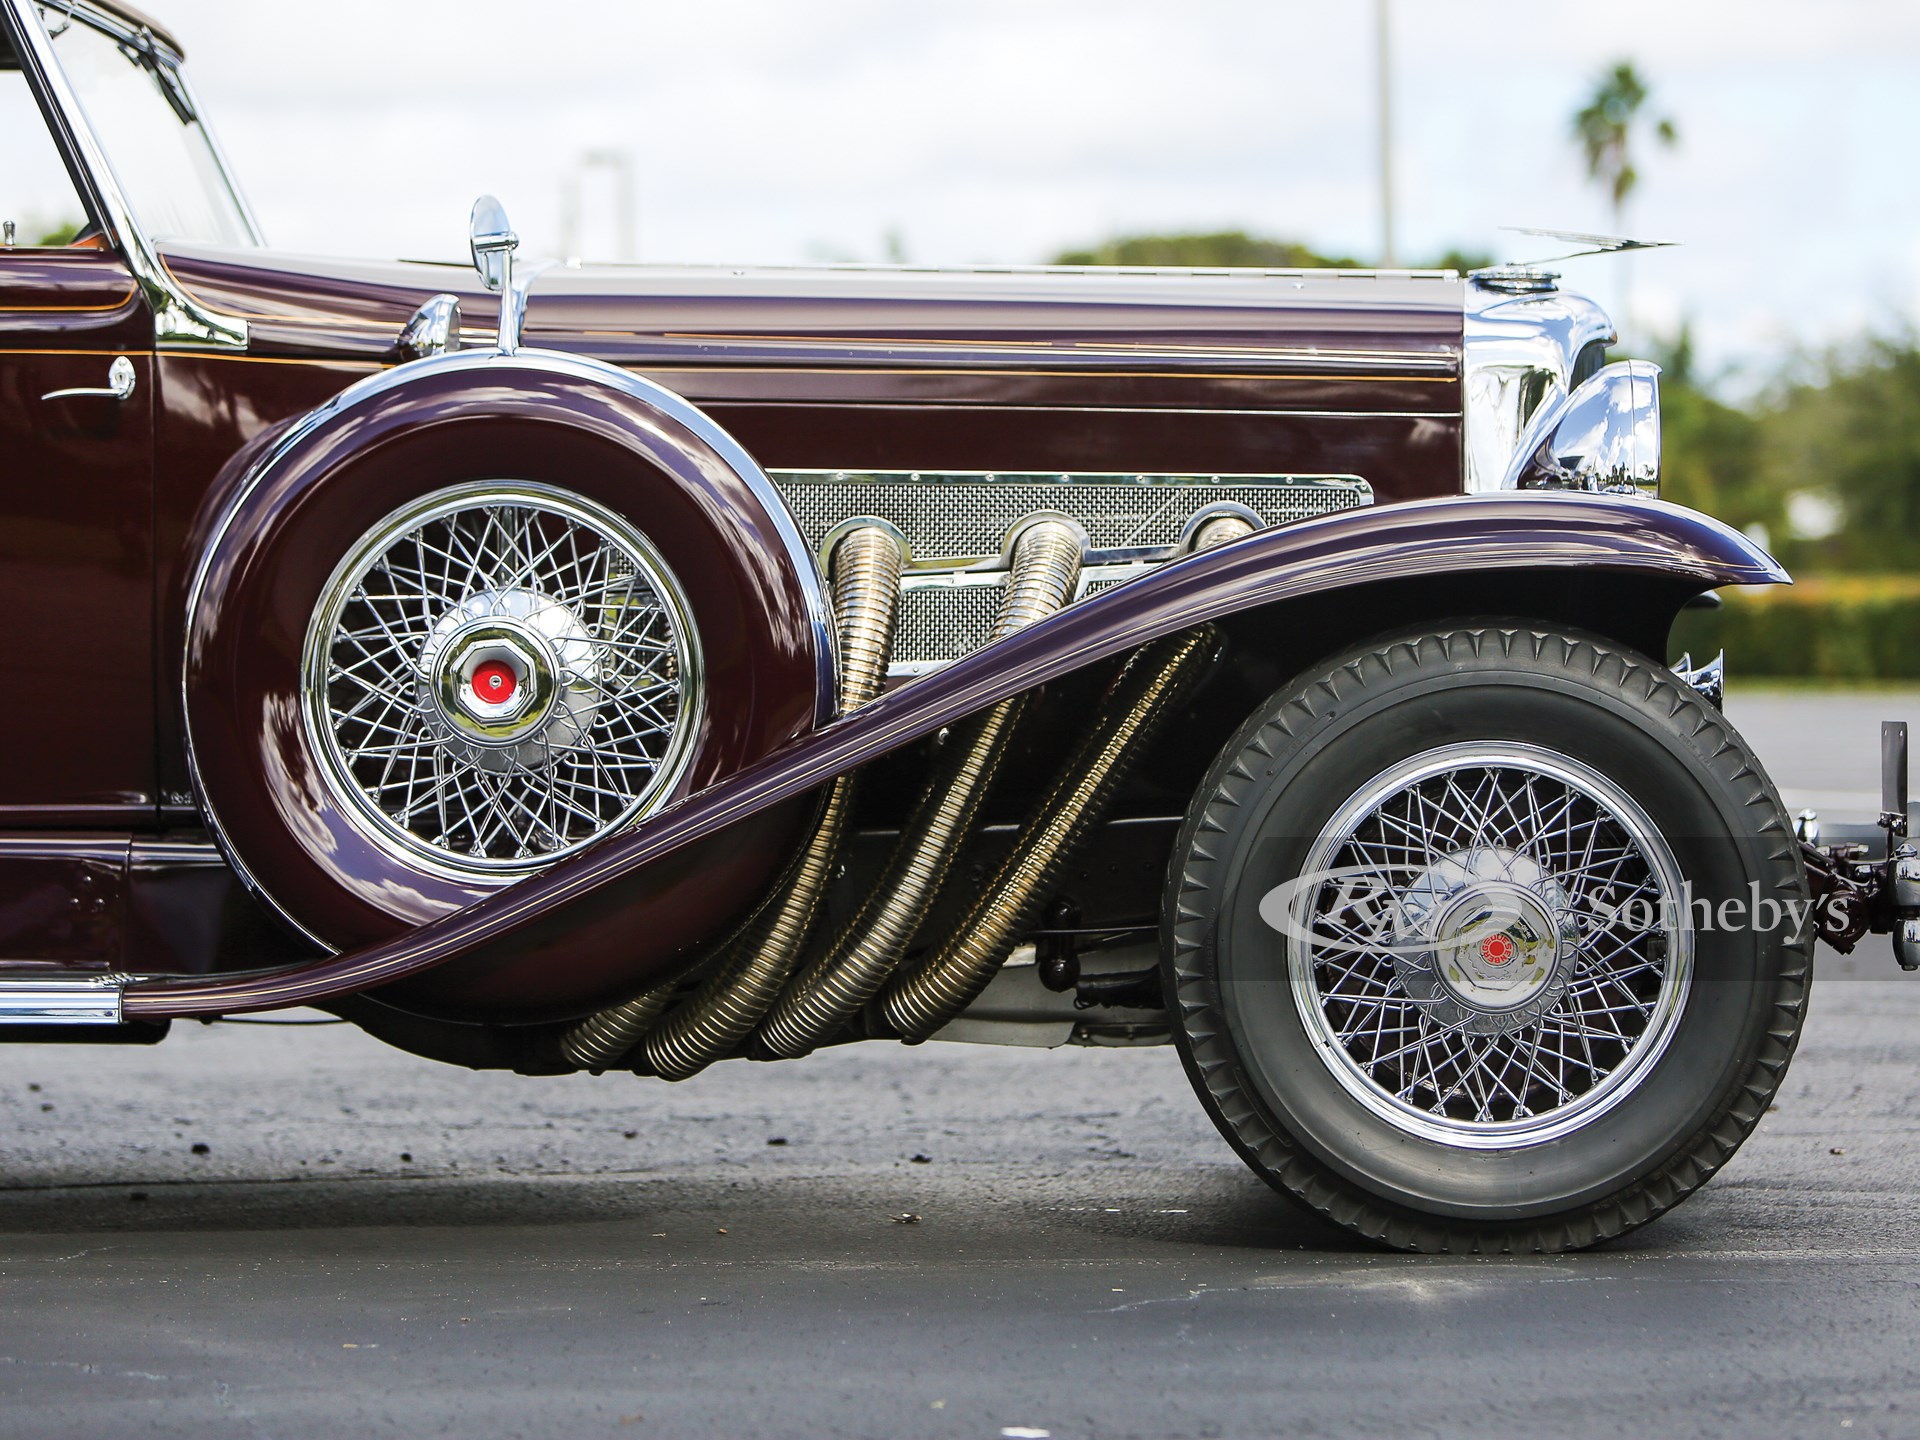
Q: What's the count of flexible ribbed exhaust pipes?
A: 4